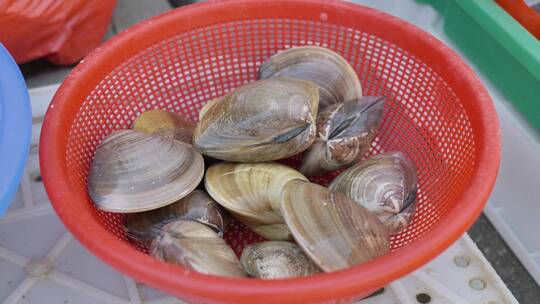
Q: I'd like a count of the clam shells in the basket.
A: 11